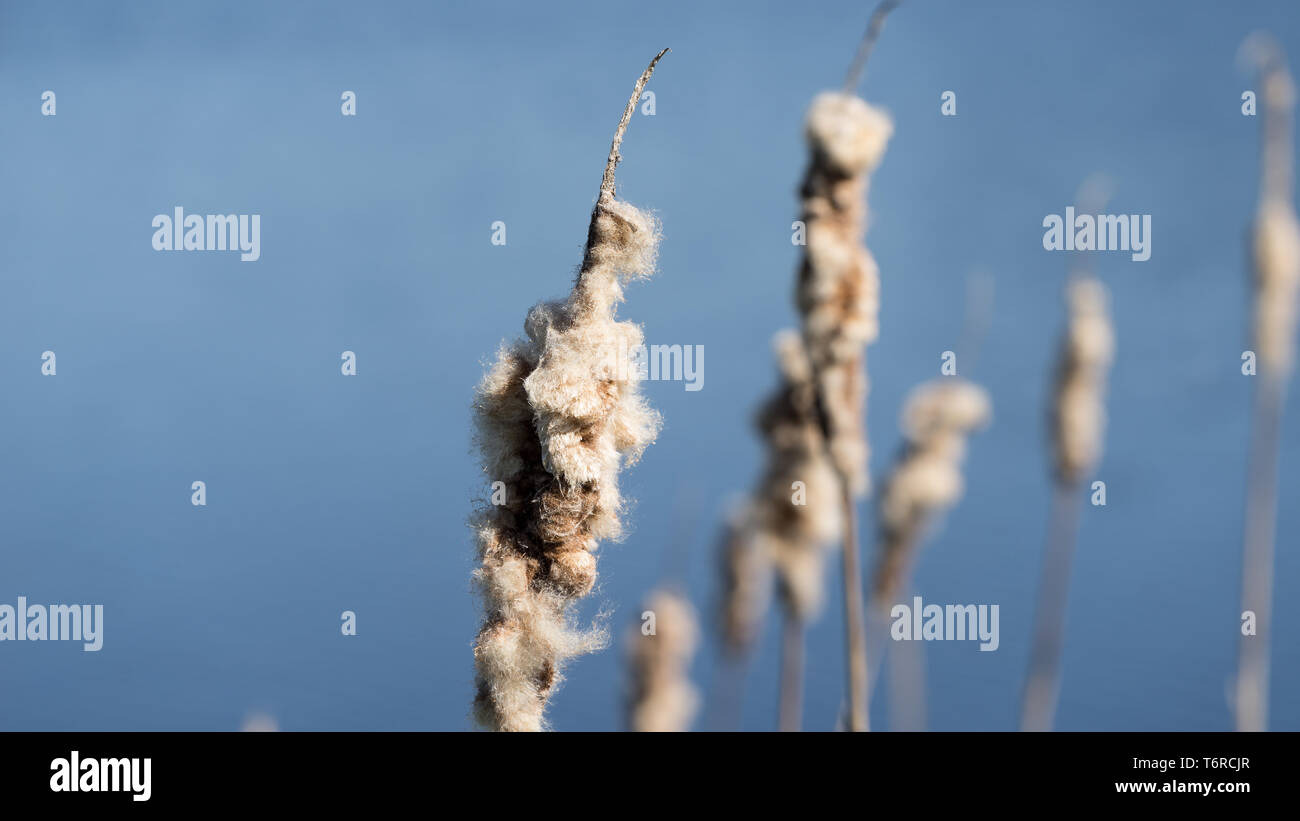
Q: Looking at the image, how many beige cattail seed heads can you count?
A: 8